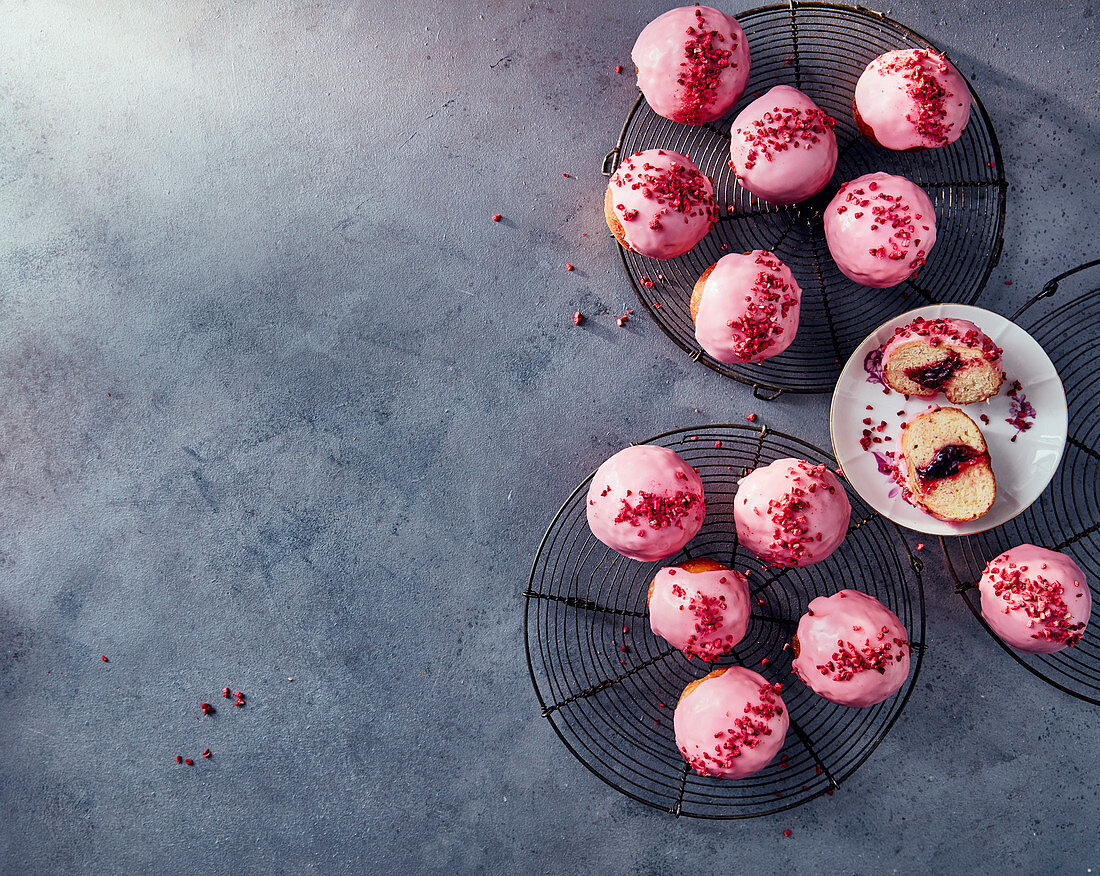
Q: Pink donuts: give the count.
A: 13